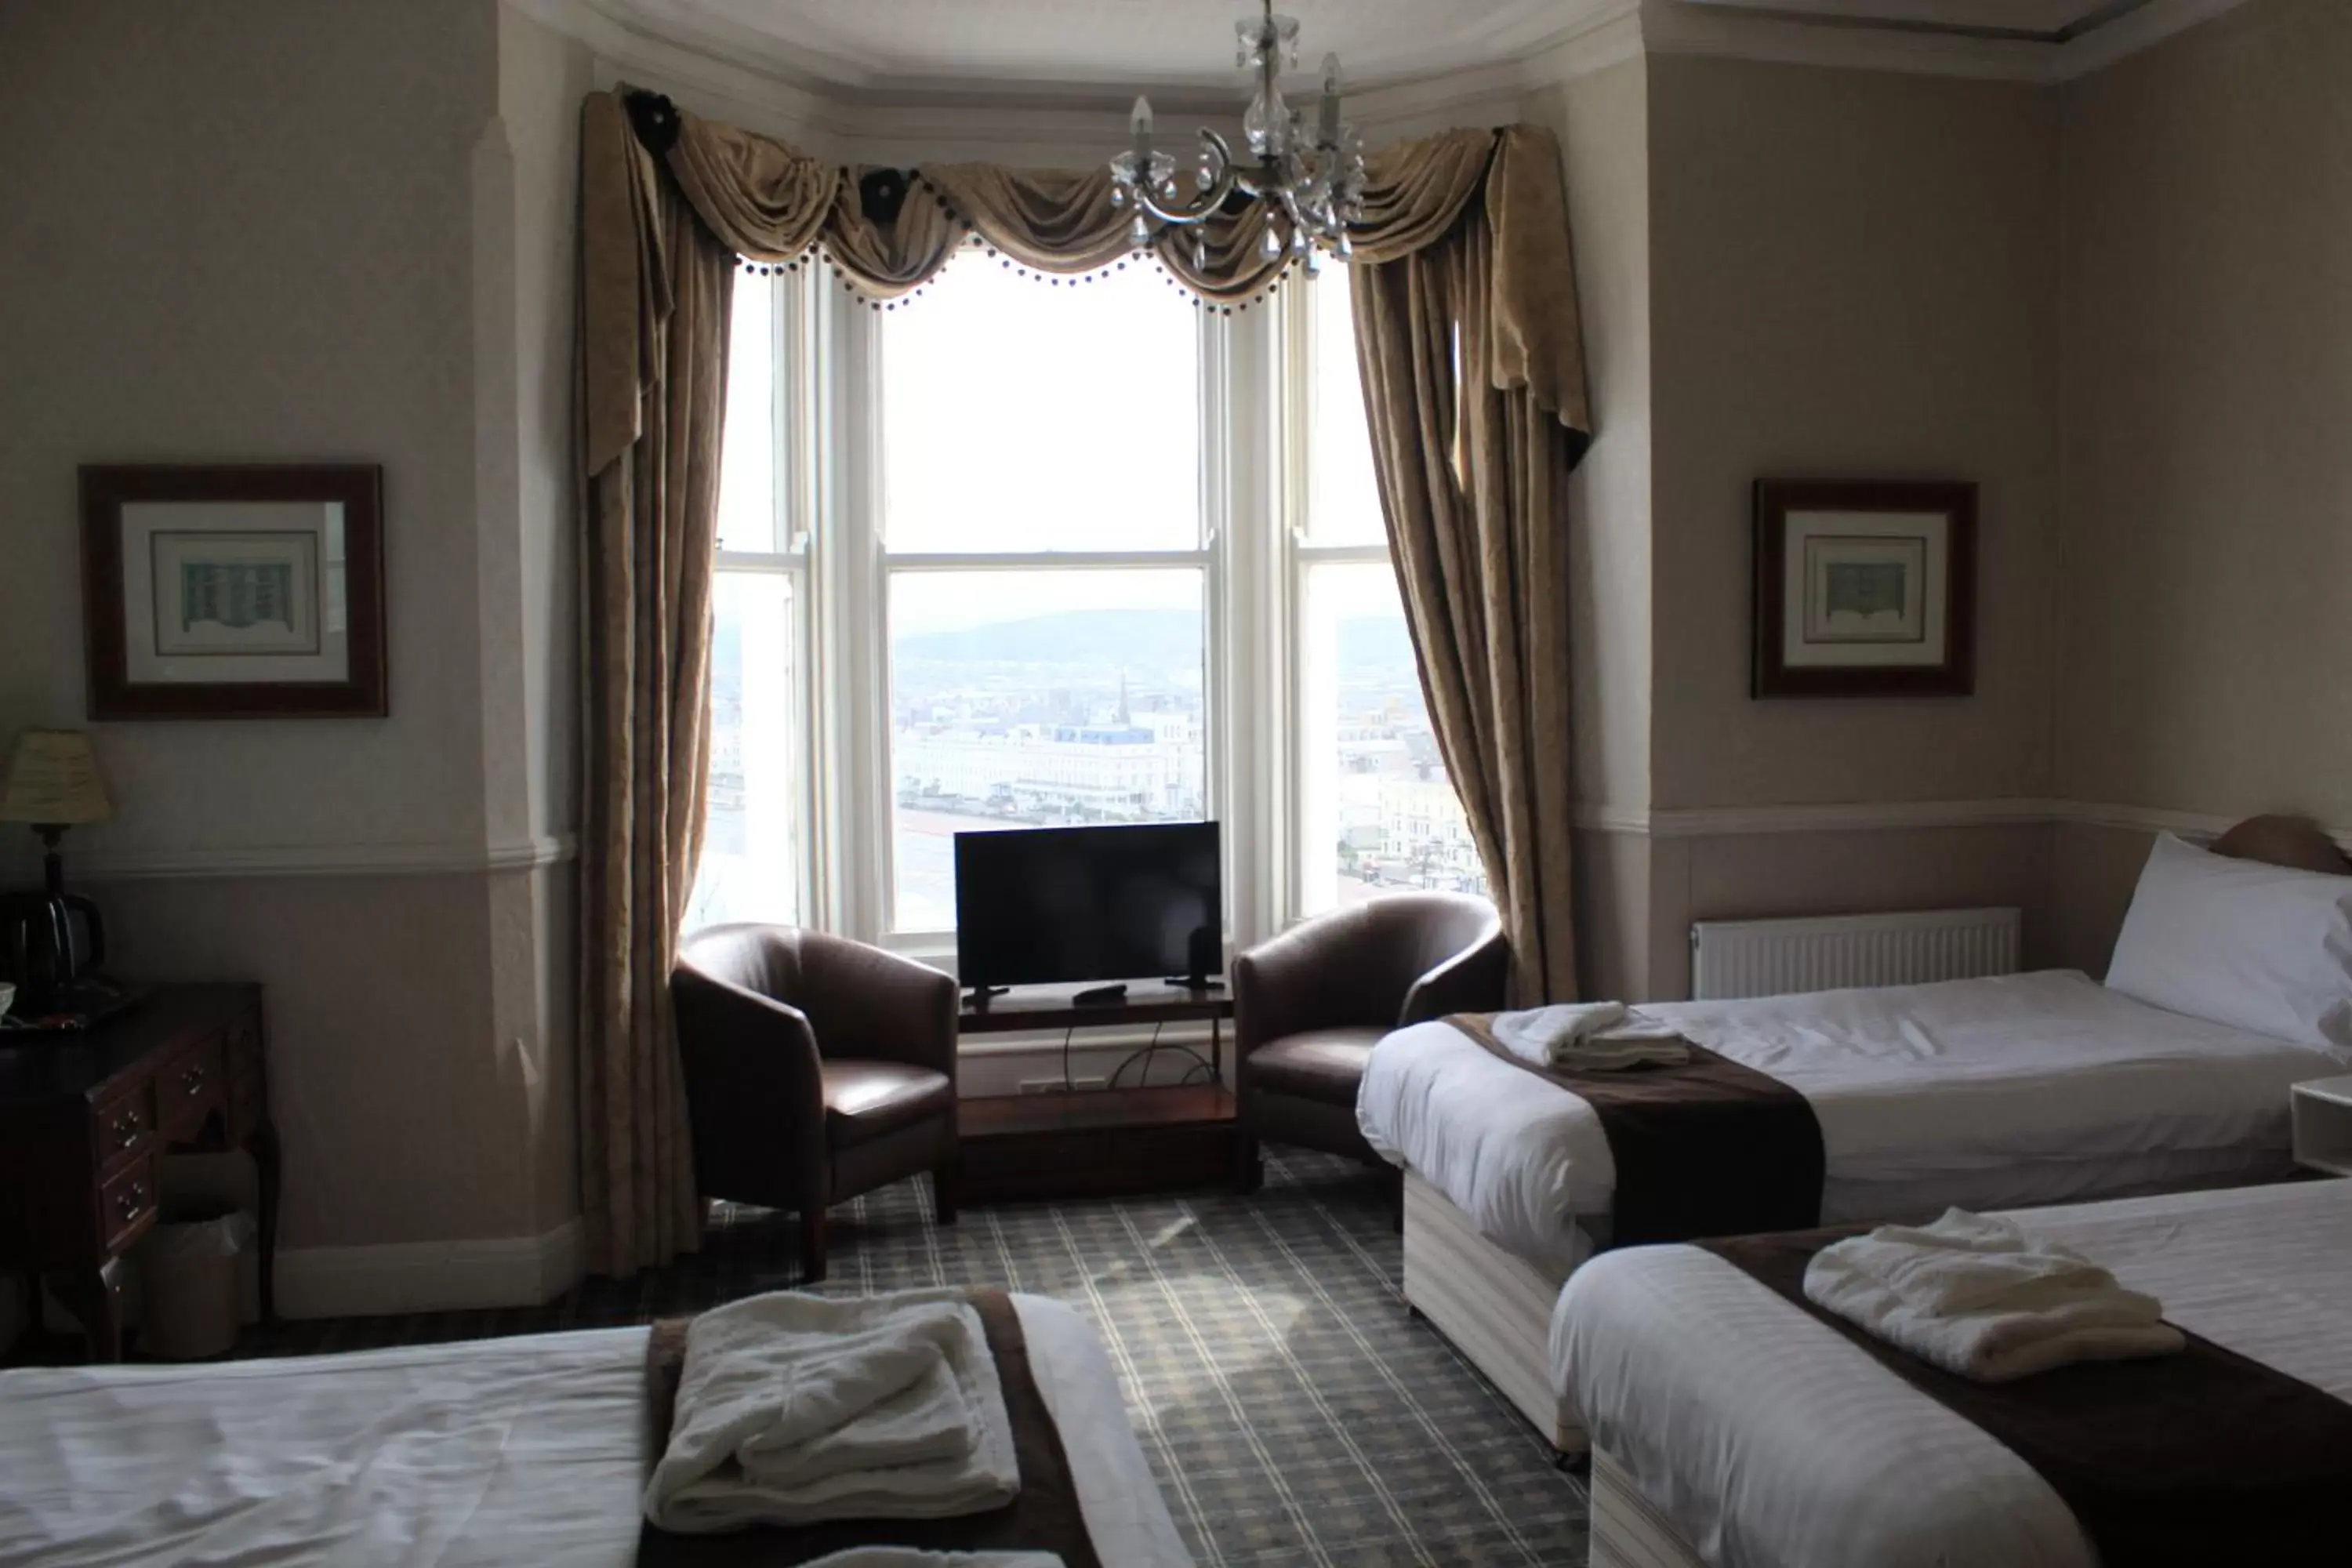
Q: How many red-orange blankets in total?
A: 0